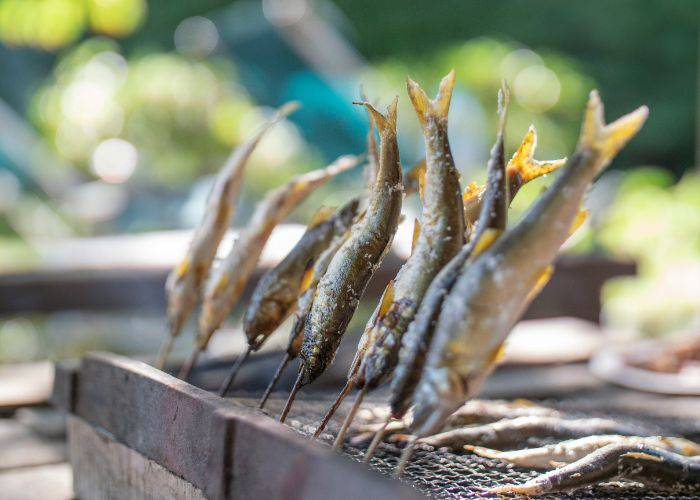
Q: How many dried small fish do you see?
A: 13